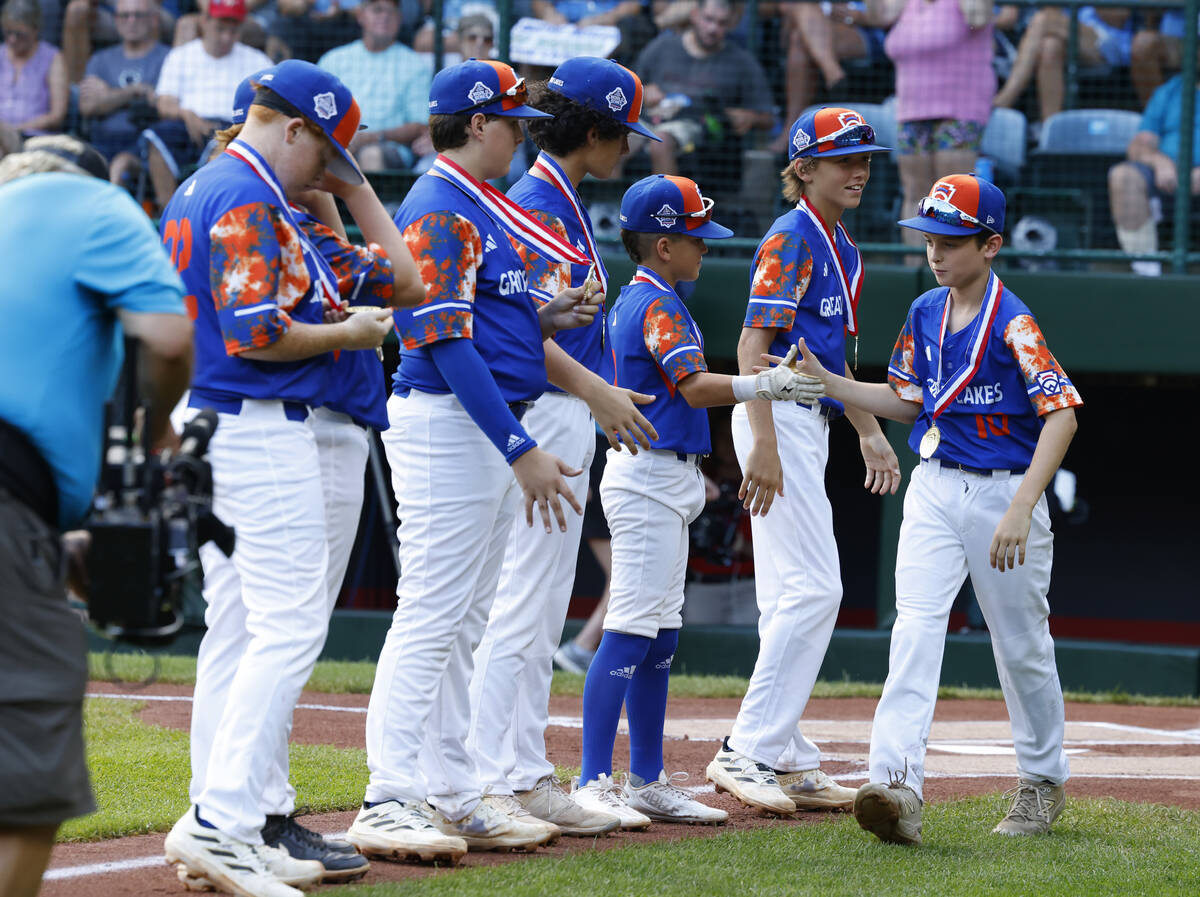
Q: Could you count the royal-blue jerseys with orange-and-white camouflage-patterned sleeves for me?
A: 7